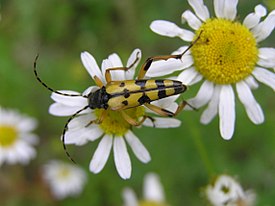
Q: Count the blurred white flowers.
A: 4